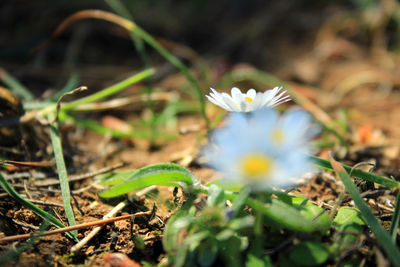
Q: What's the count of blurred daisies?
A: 2